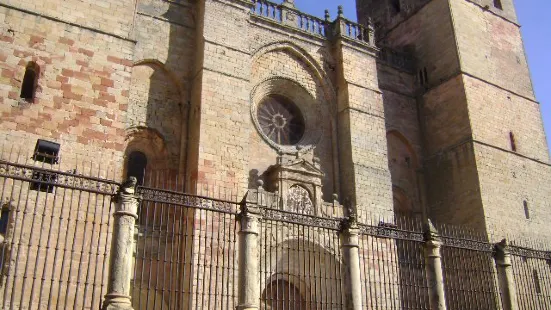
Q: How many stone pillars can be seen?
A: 5